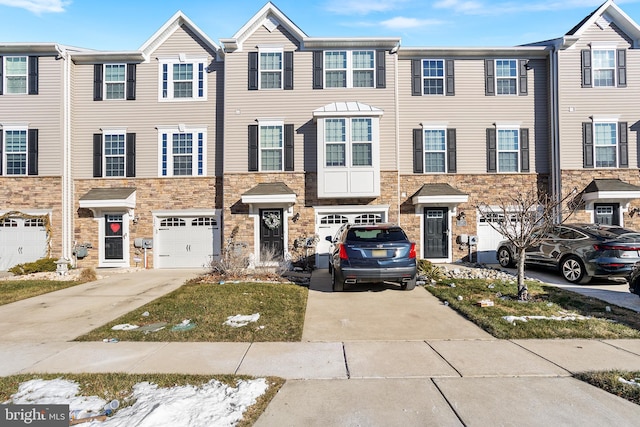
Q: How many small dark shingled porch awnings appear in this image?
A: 4